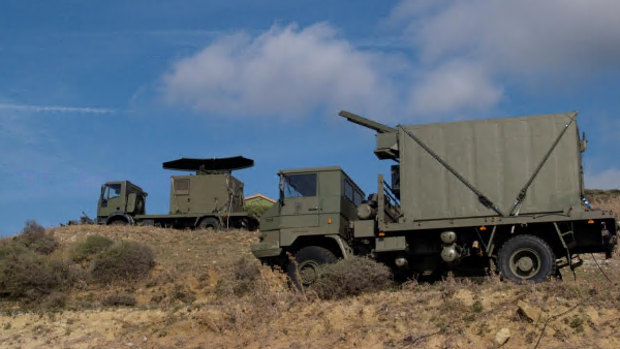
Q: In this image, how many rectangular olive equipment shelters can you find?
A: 2